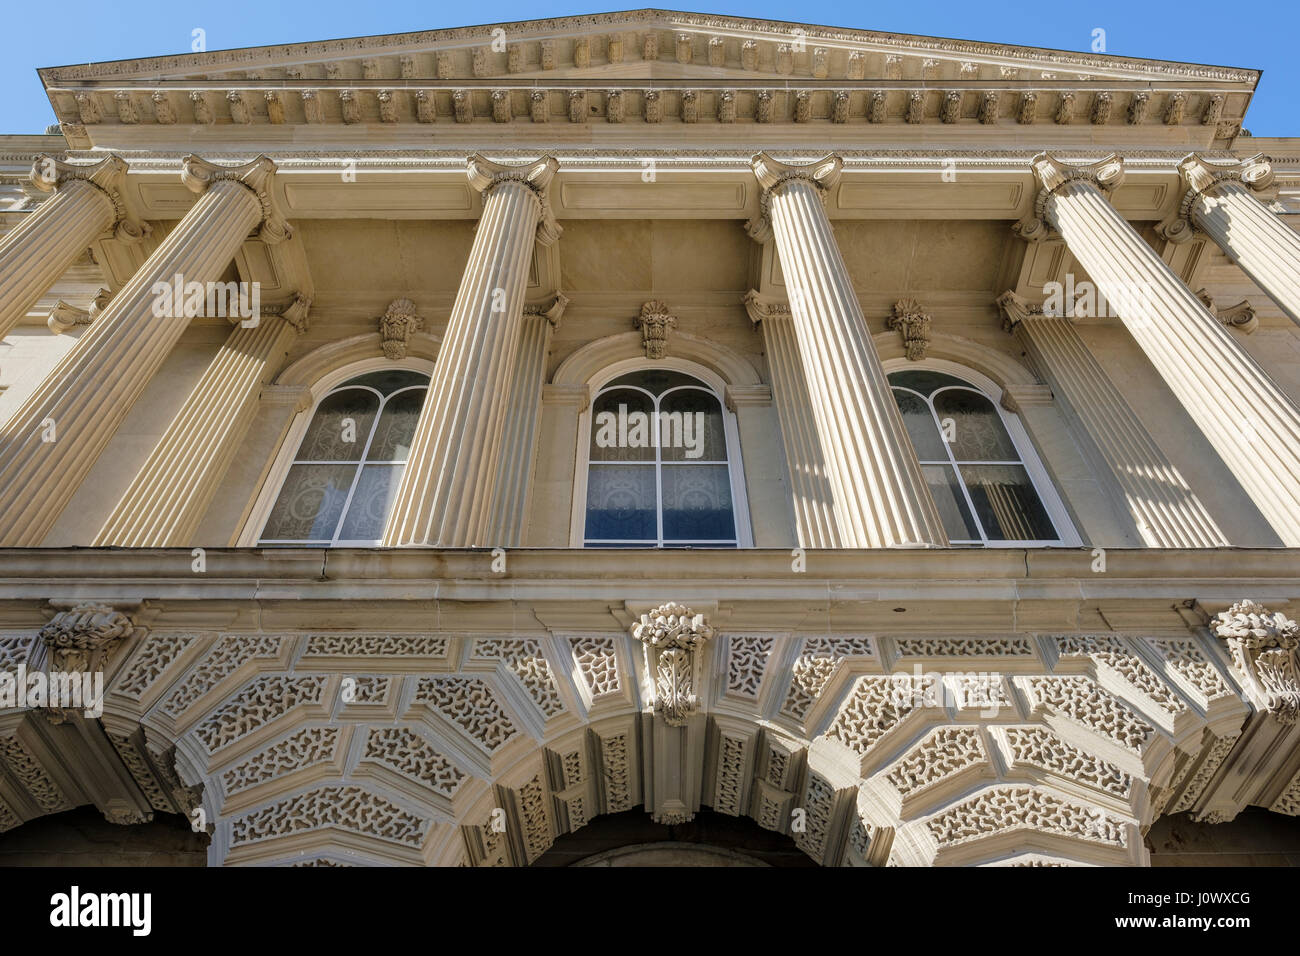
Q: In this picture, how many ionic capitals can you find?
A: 12